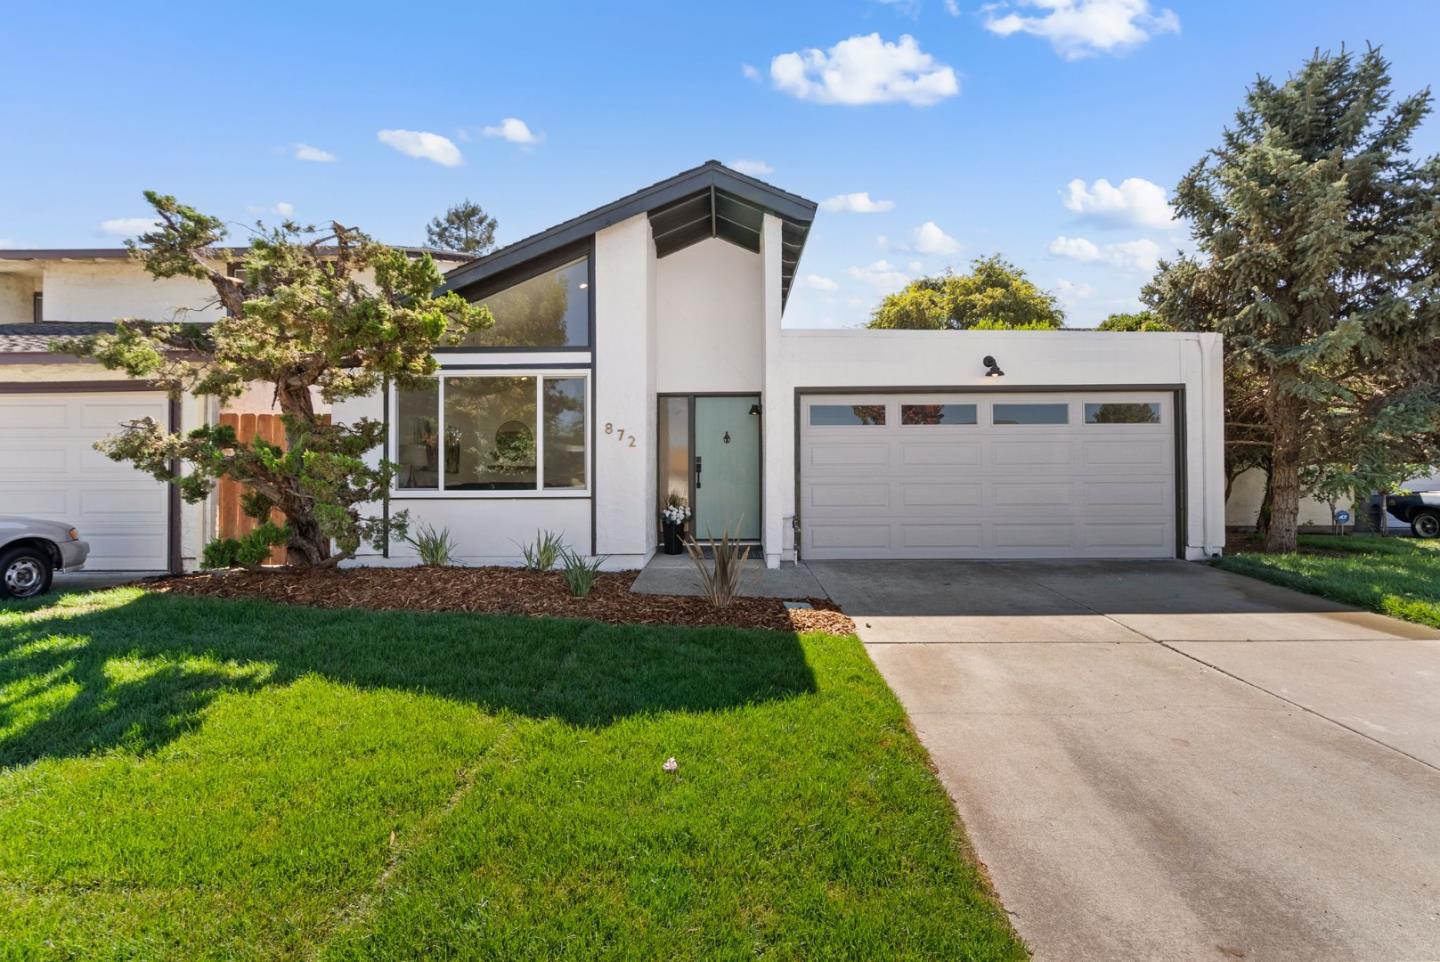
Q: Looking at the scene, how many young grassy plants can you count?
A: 4